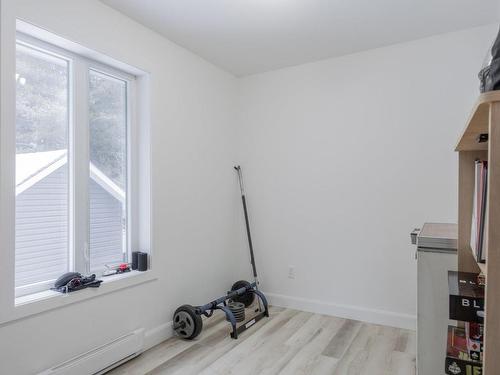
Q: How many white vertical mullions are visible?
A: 1